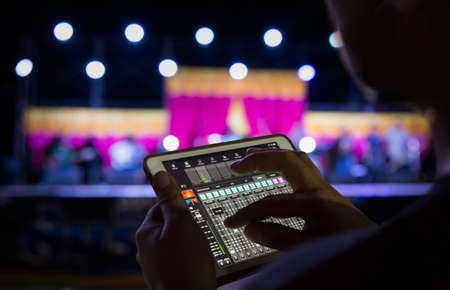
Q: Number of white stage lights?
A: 12